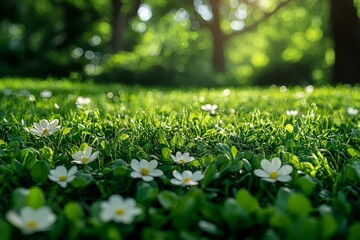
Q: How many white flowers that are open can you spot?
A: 9